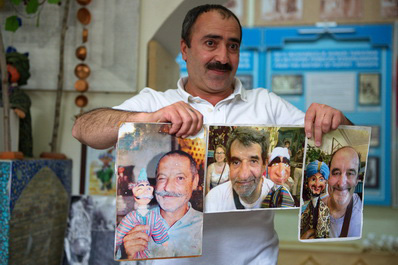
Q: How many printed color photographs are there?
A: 3